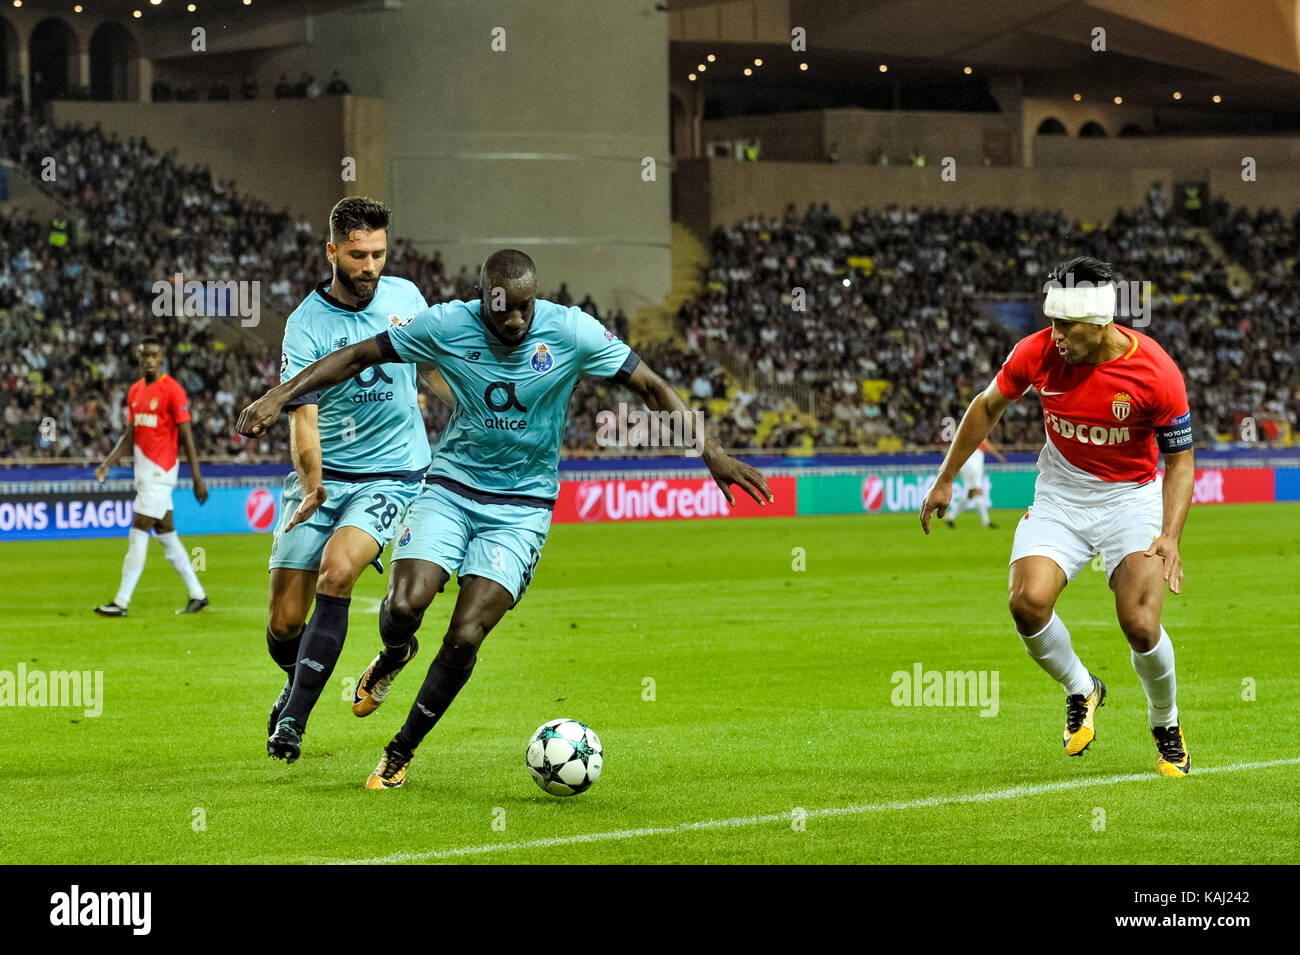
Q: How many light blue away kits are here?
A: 2